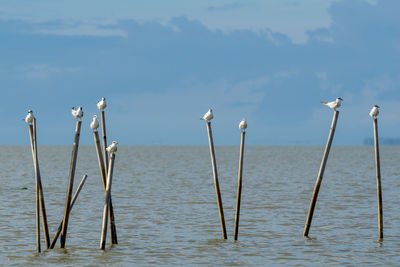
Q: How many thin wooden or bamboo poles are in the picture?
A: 11